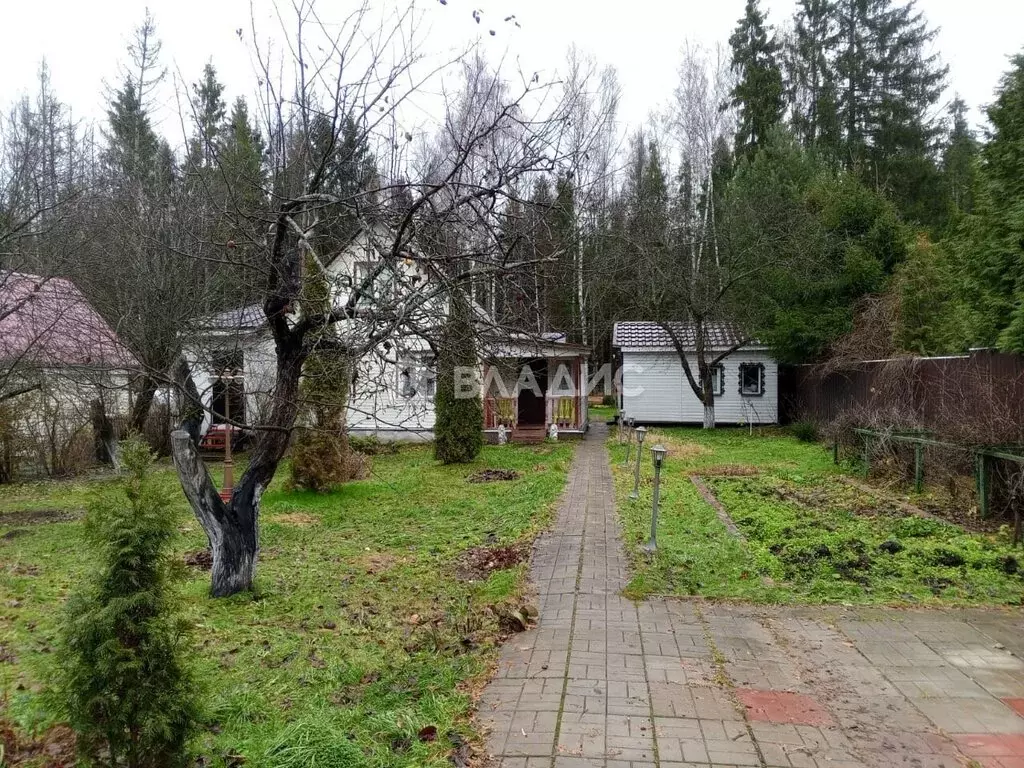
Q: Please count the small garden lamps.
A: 4